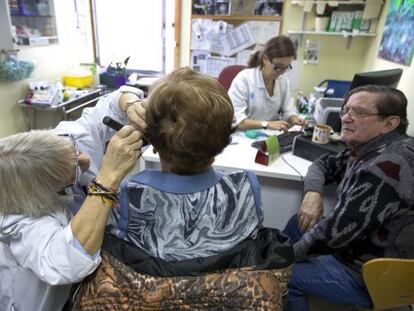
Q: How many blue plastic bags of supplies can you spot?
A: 1